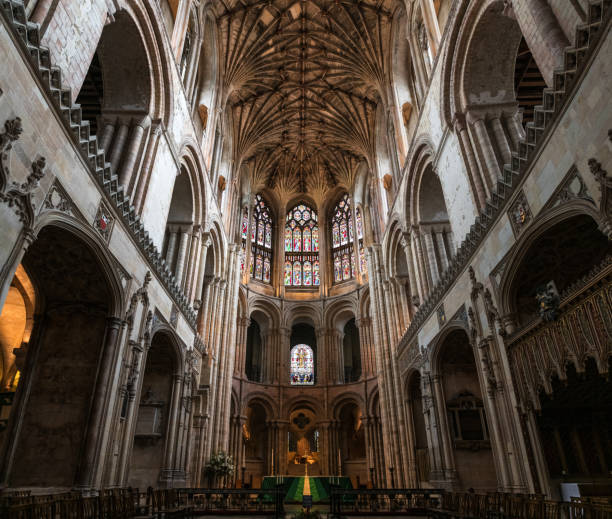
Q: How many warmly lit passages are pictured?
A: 1